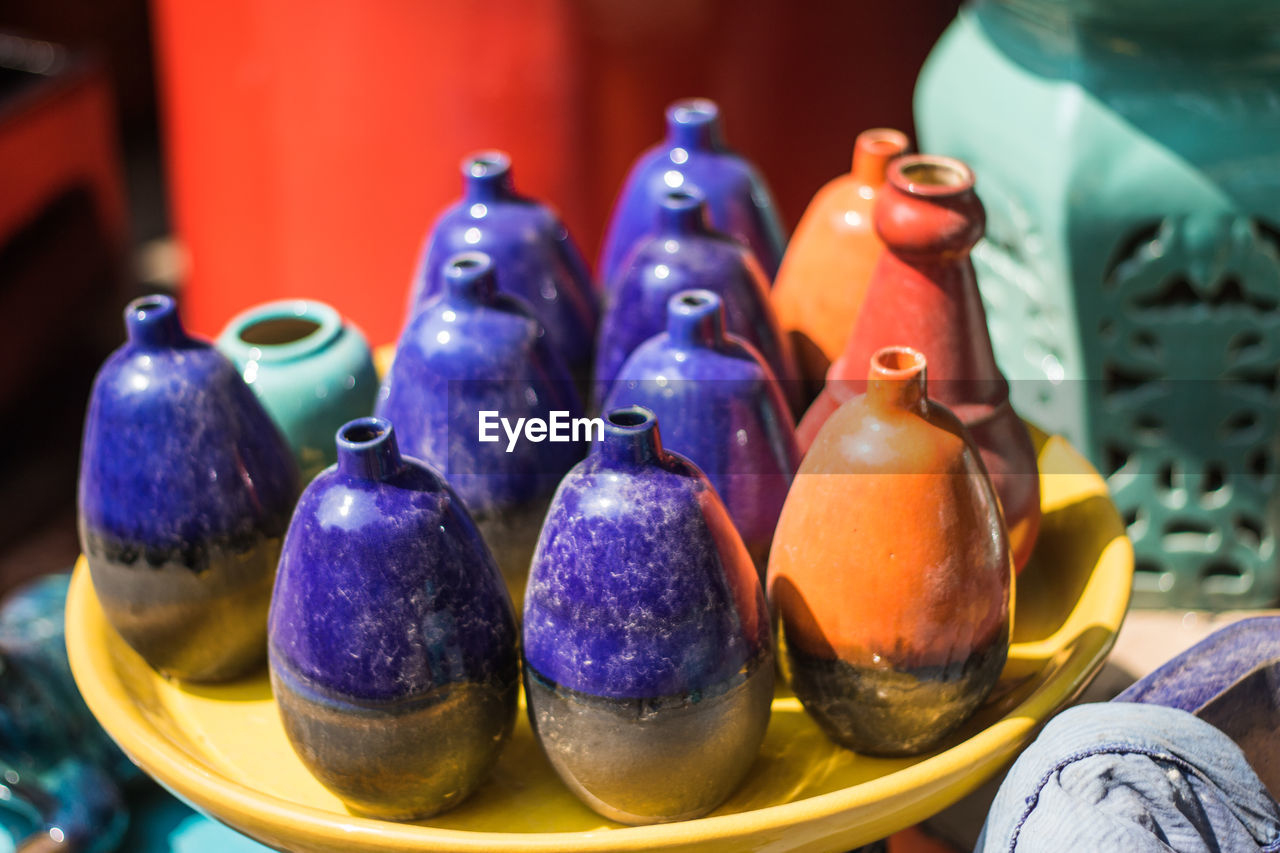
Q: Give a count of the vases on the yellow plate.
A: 12